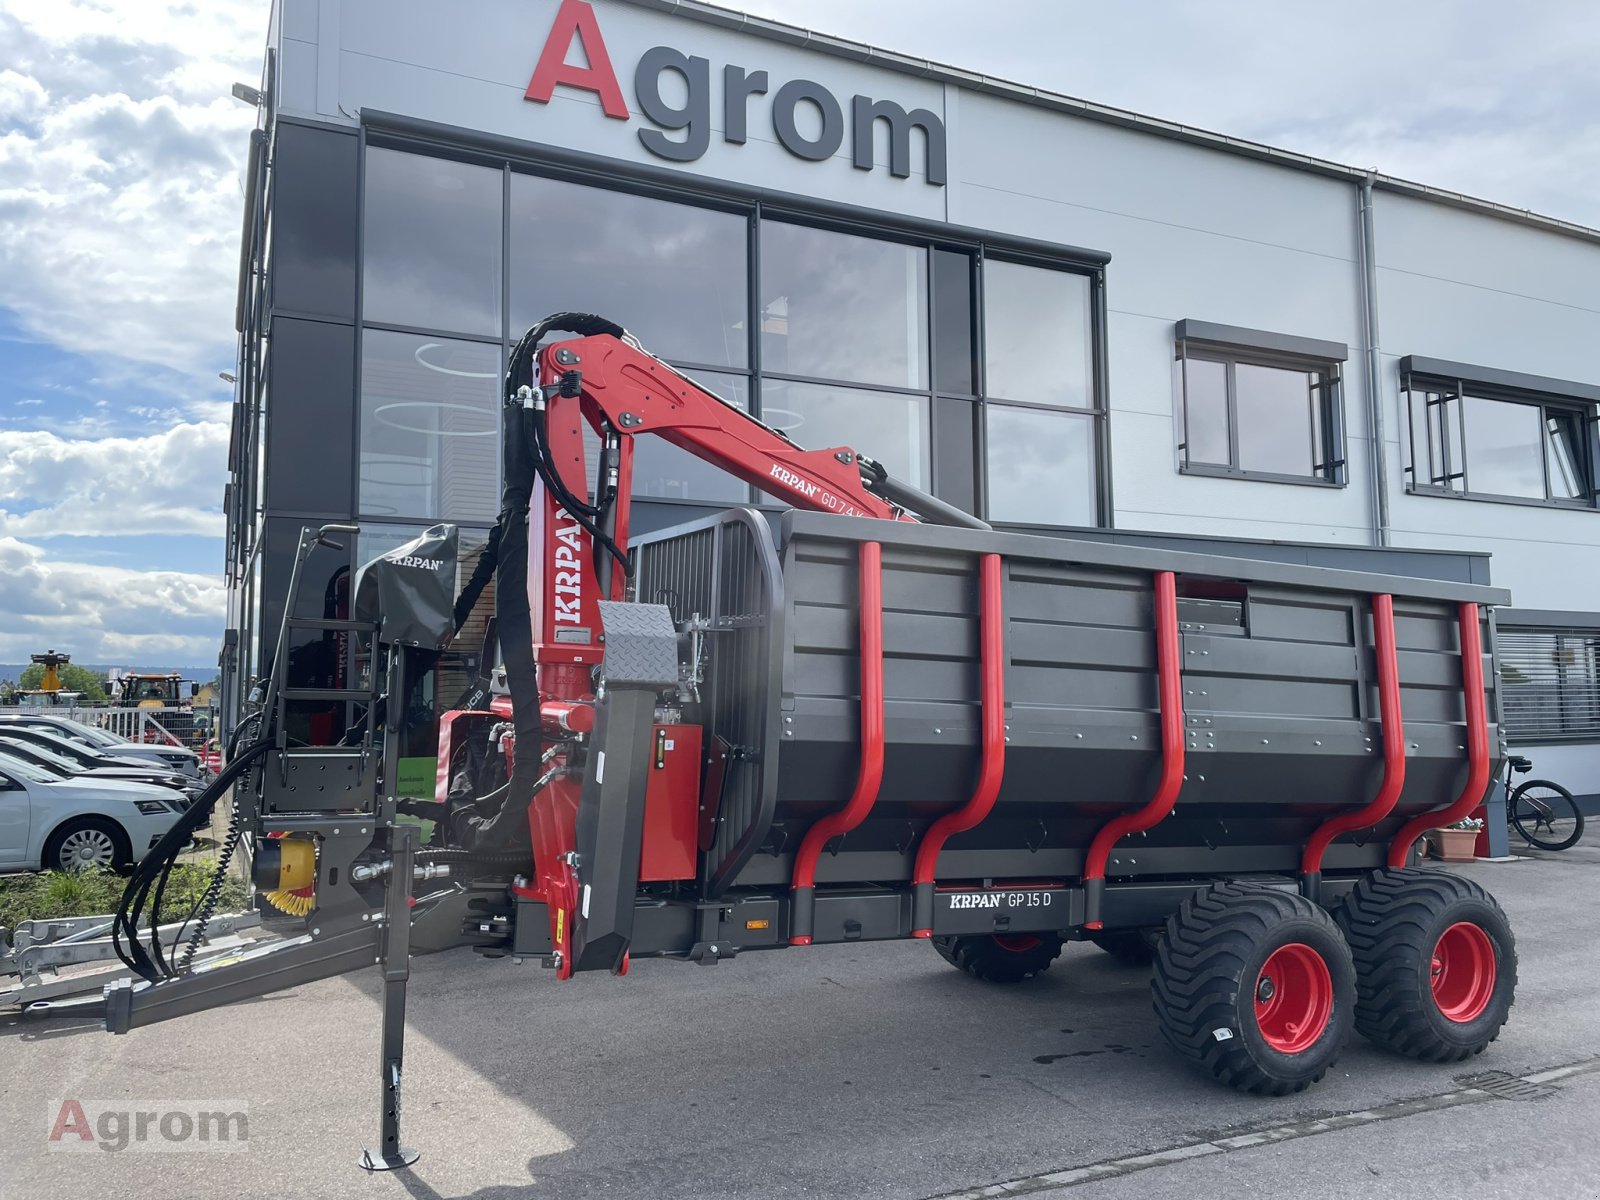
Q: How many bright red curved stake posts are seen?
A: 5